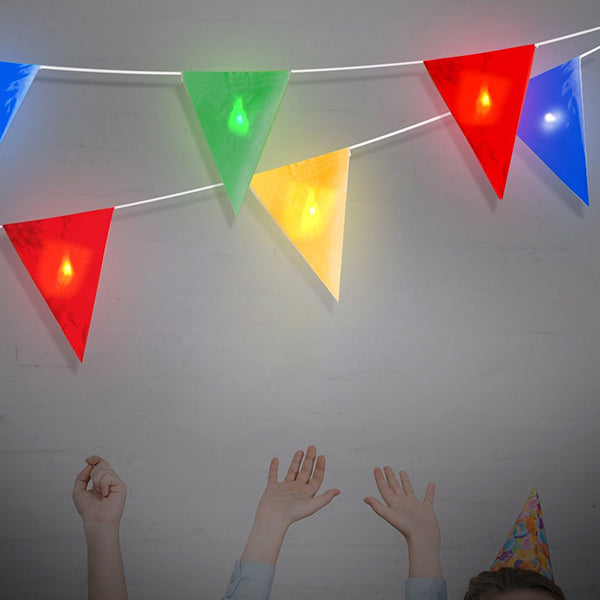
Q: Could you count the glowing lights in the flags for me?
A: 5